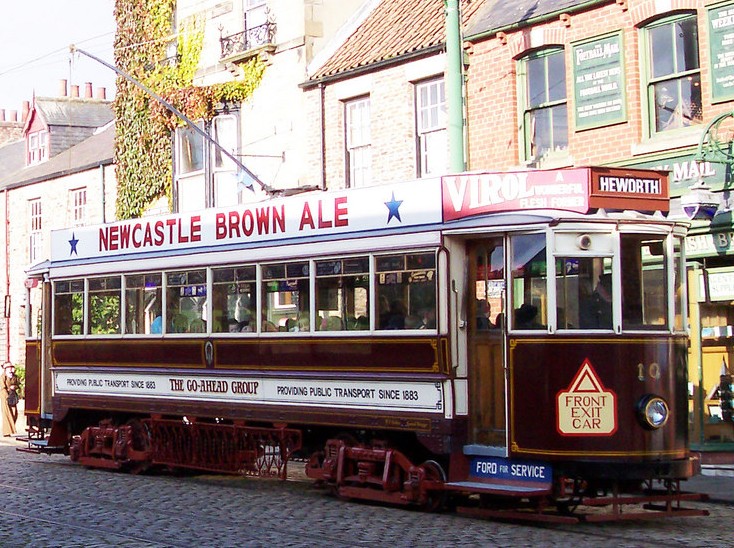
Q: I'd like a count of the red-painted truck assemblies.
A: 2